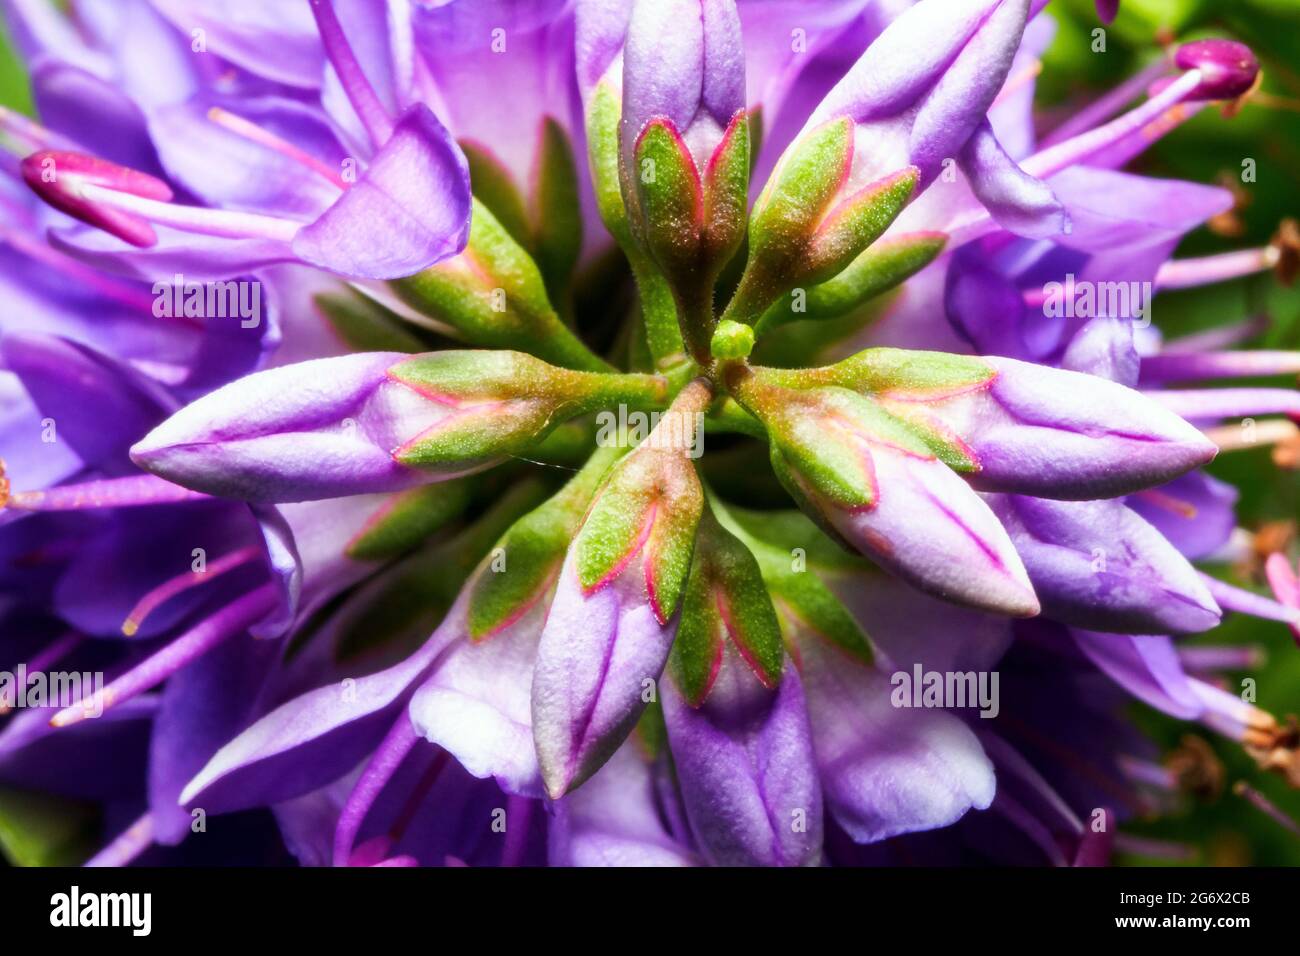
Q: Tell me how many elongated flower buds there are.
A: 8